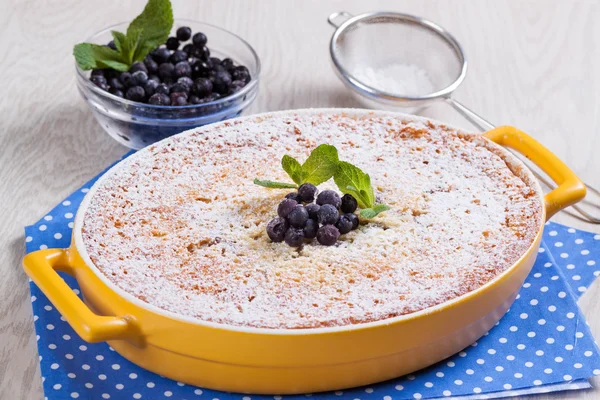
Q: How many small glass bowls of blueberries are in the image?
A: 1